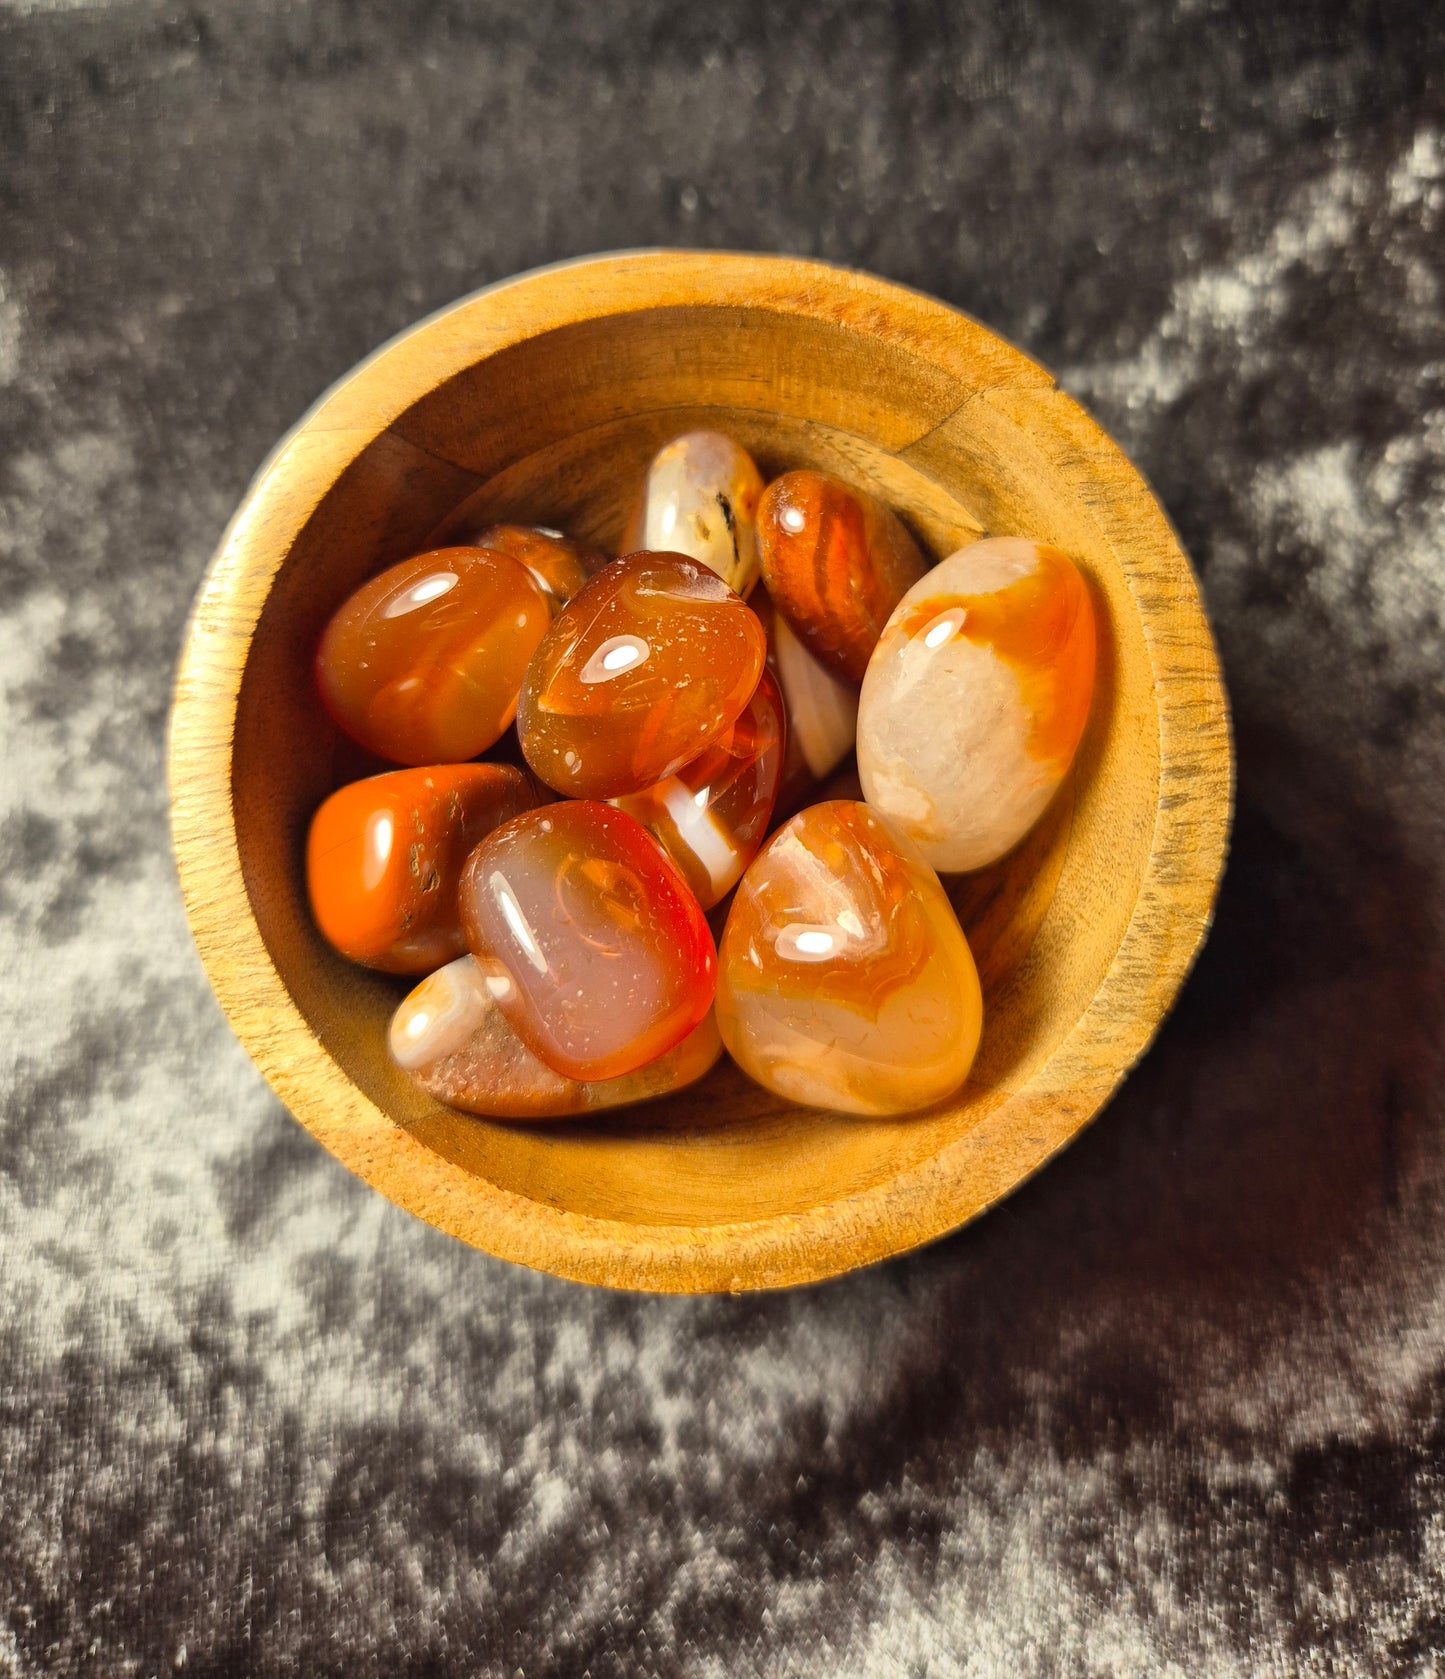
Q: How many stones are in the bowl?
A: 12